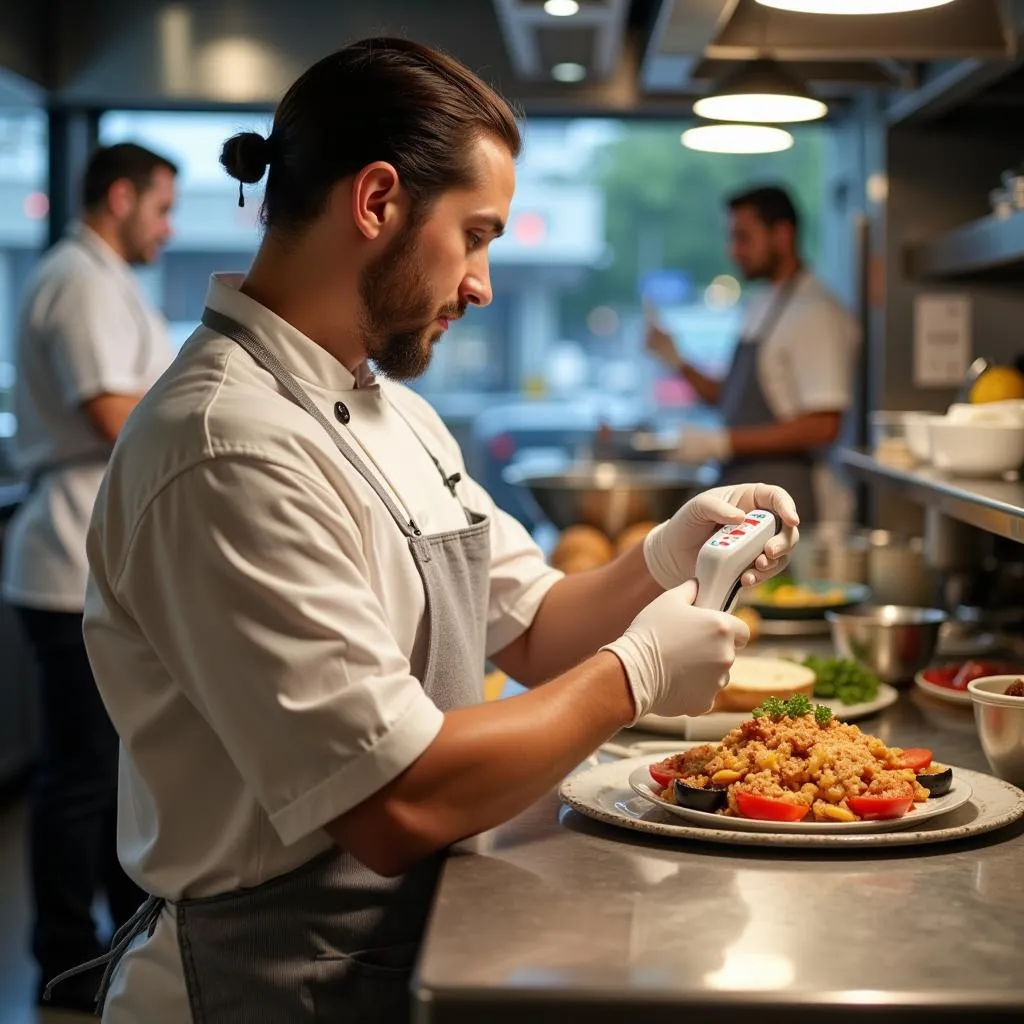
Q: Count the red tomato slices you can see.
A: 4